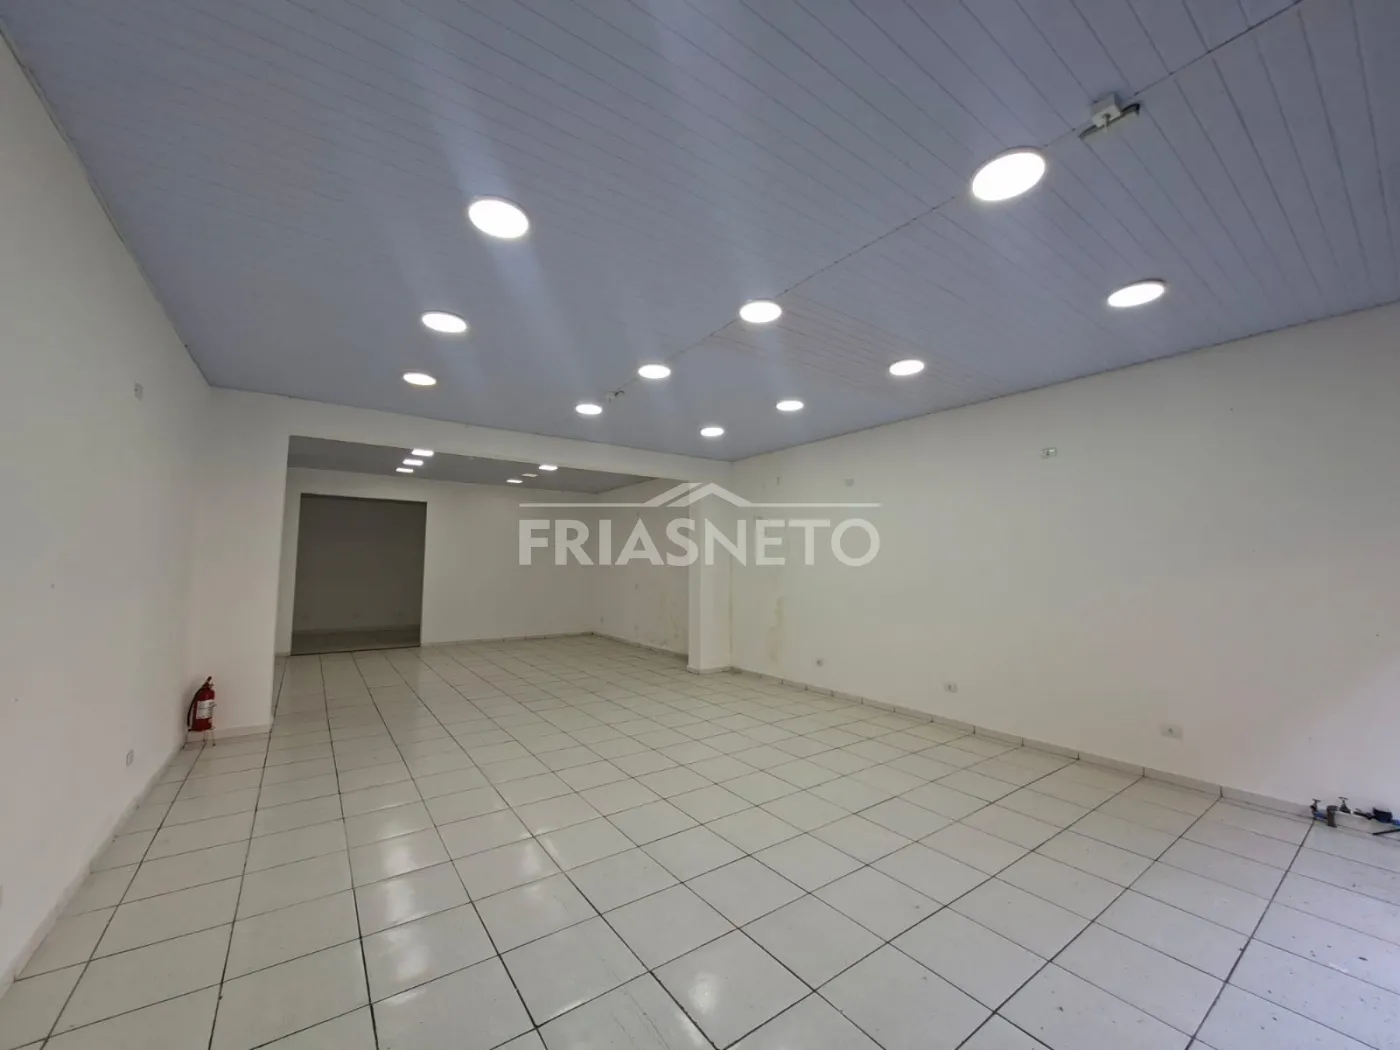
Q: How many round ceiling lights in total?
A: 11